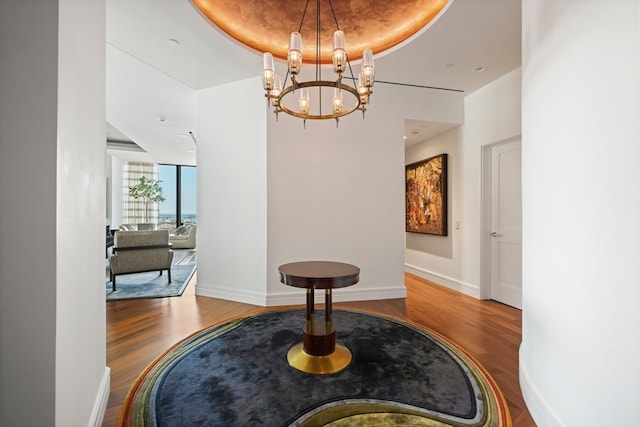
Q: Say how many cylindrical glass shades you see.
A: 8